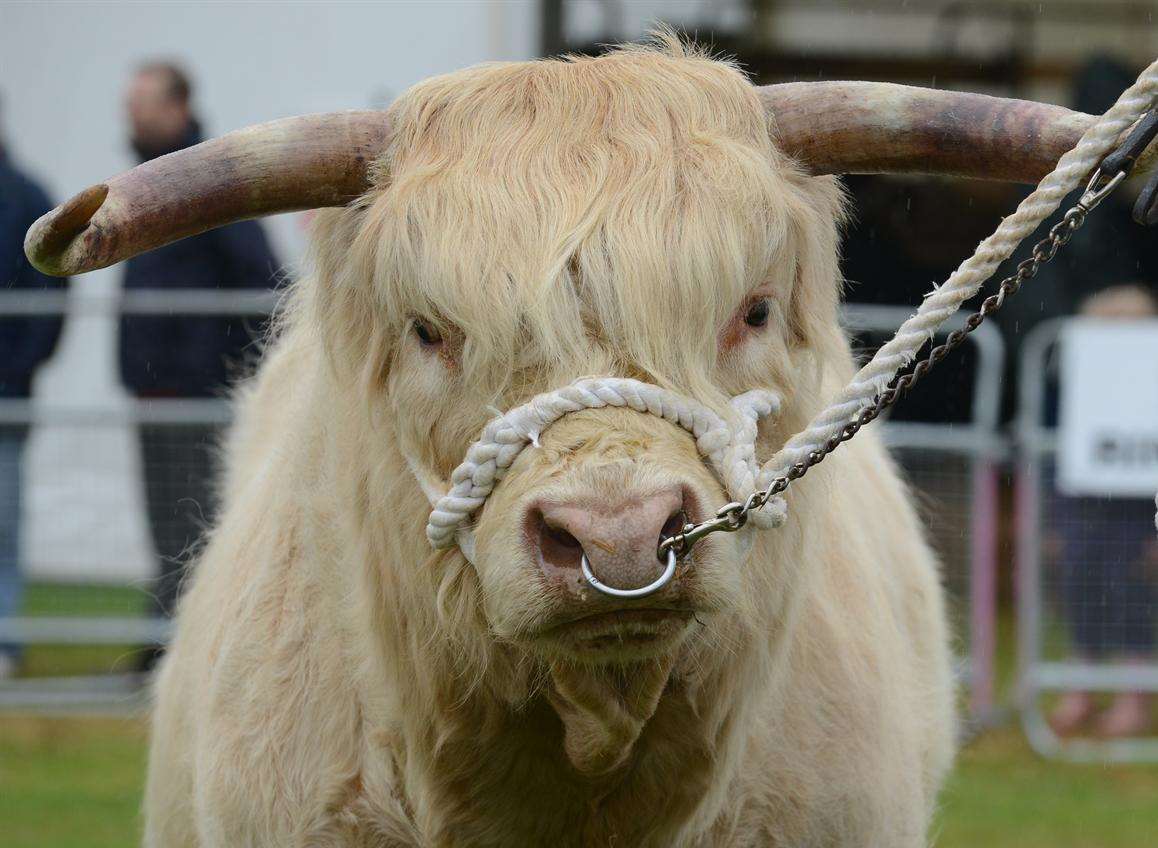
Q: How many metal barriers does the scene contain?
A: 3